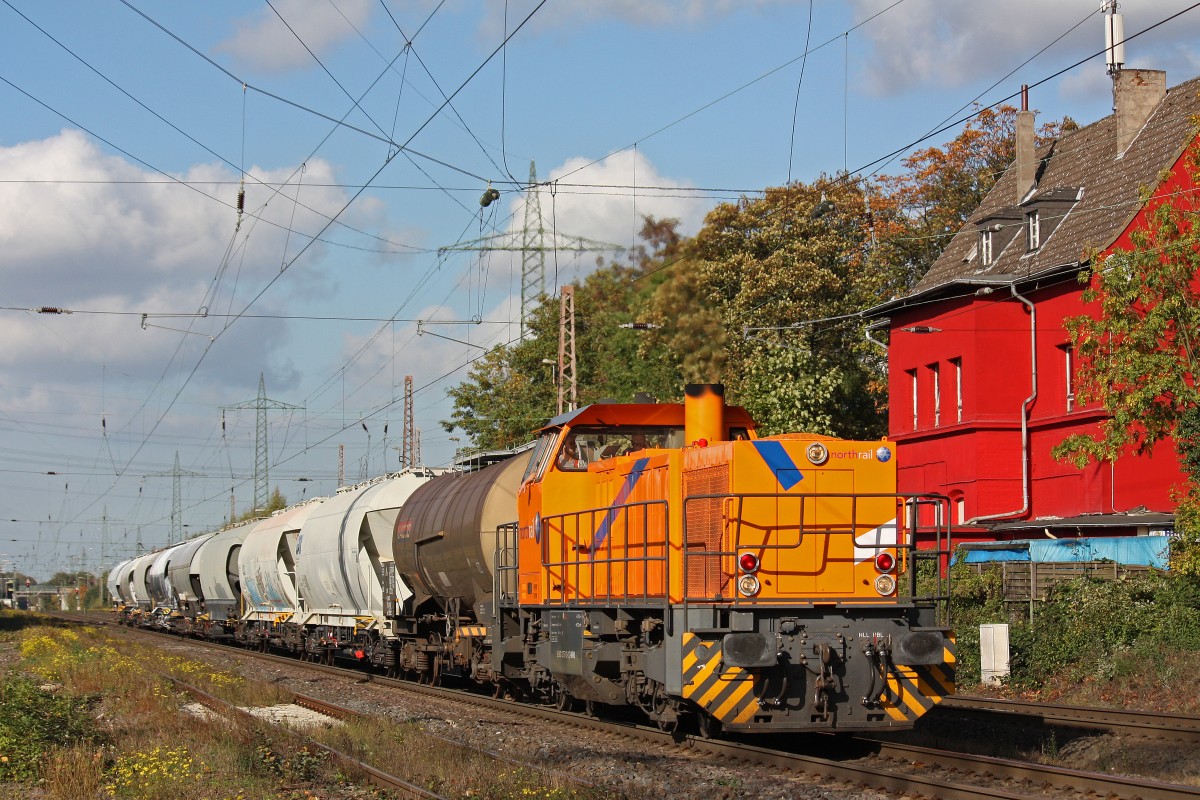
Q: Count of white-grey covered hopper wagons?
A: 8